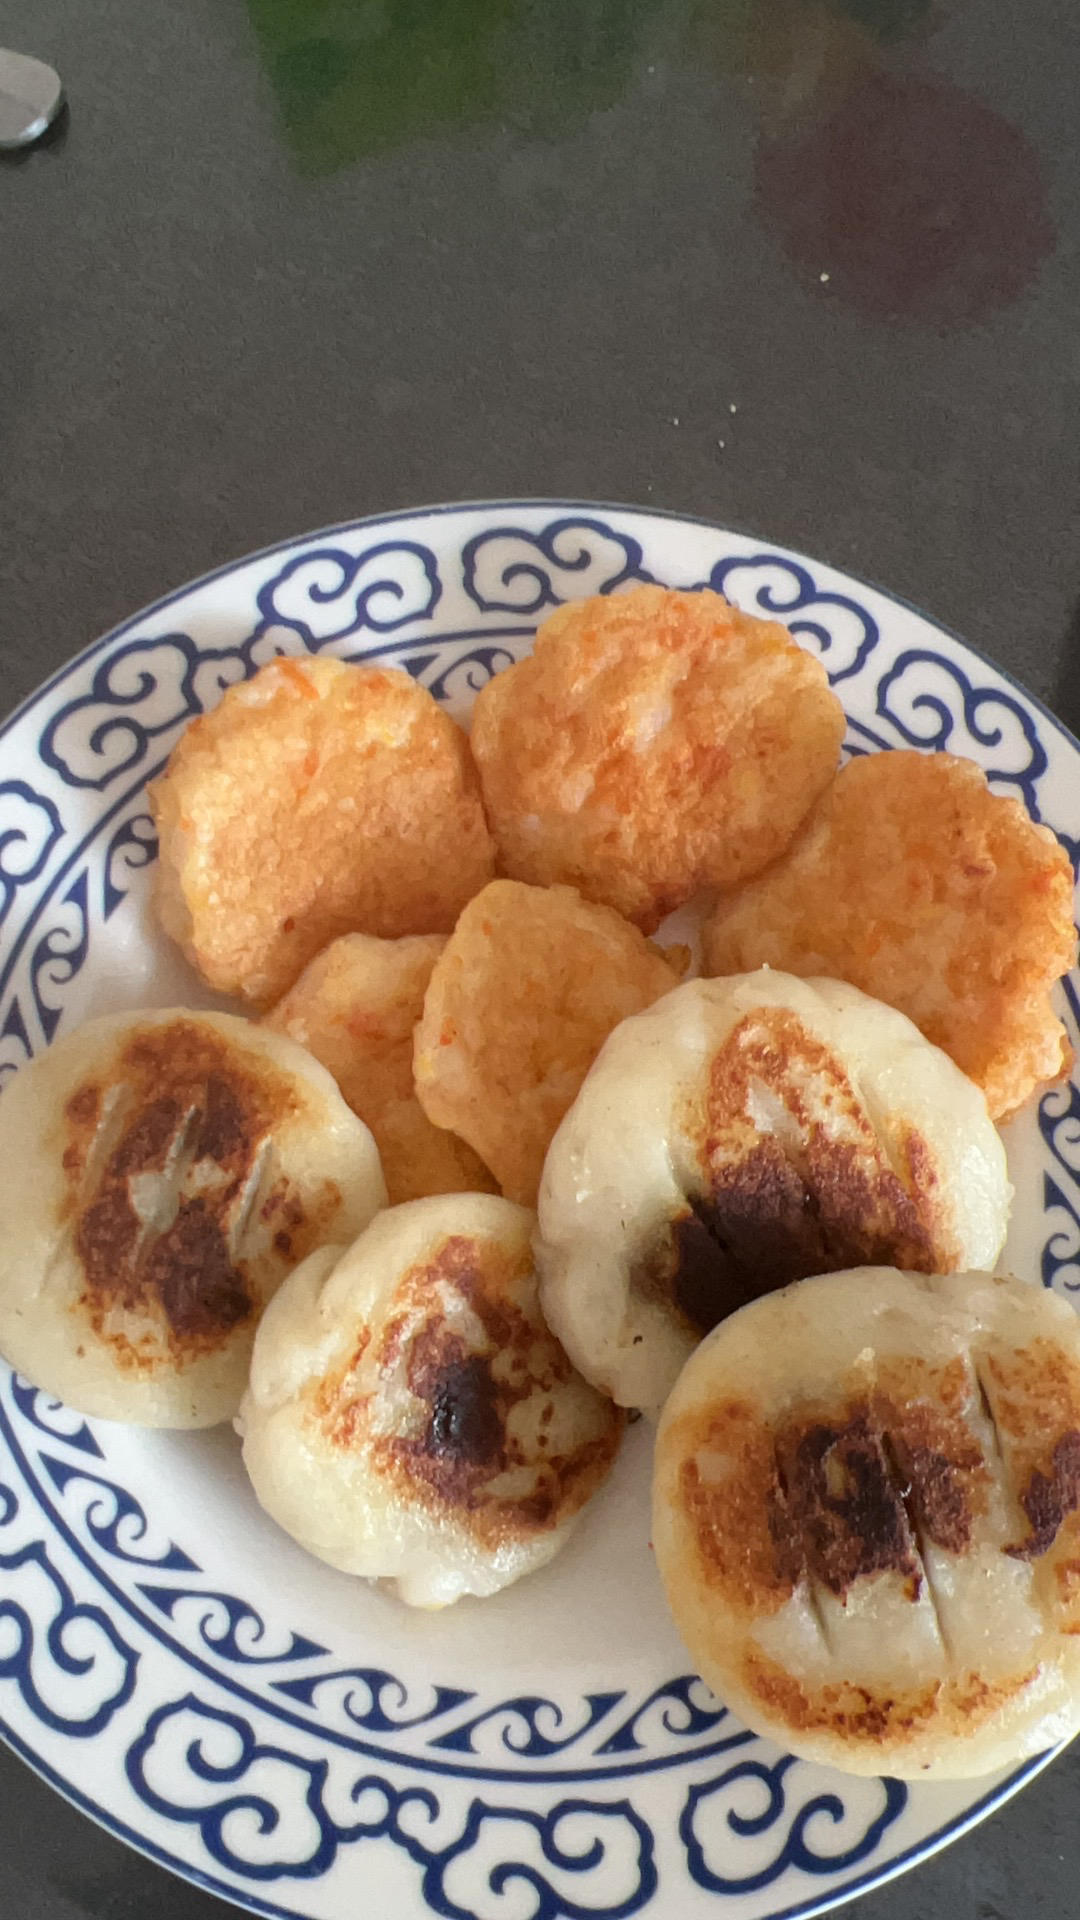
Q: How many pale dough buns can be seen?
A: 4